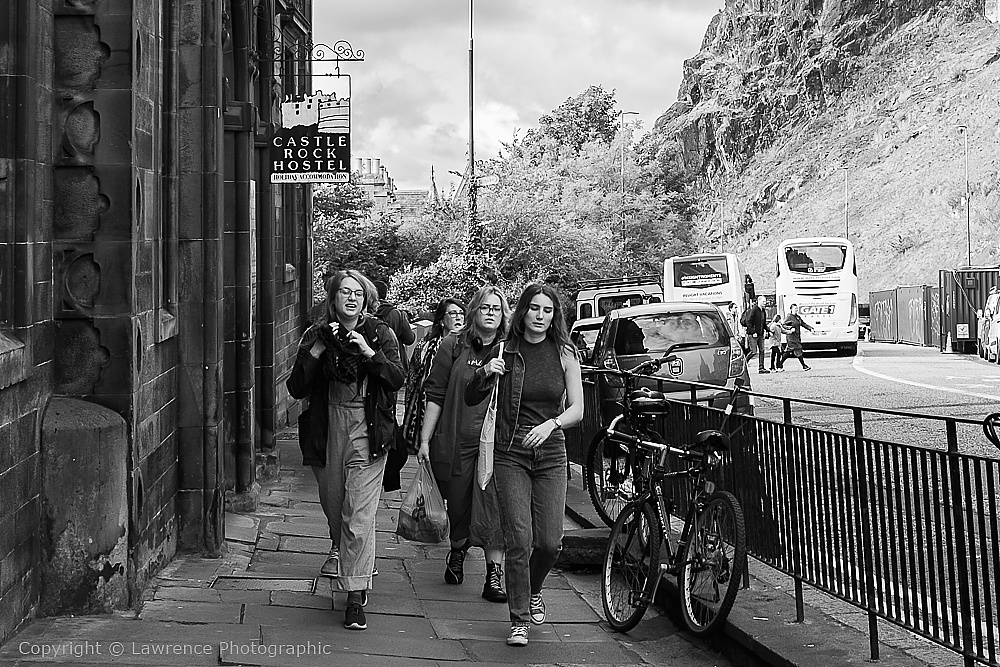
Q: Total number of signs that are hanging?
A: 1